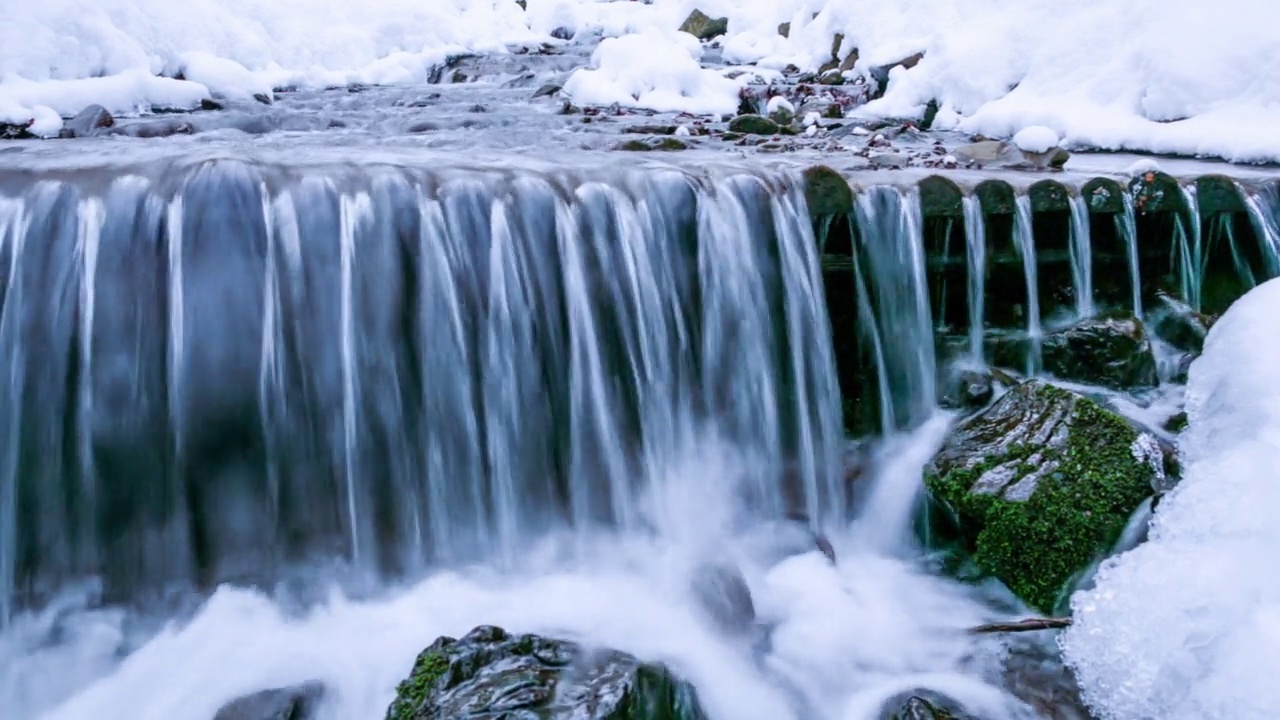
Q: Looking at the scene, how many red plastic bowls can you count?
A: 0